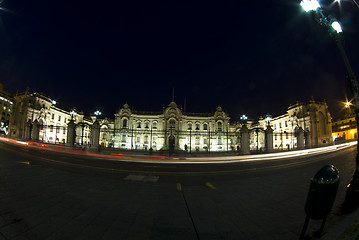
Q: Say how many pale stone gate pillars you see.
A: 6